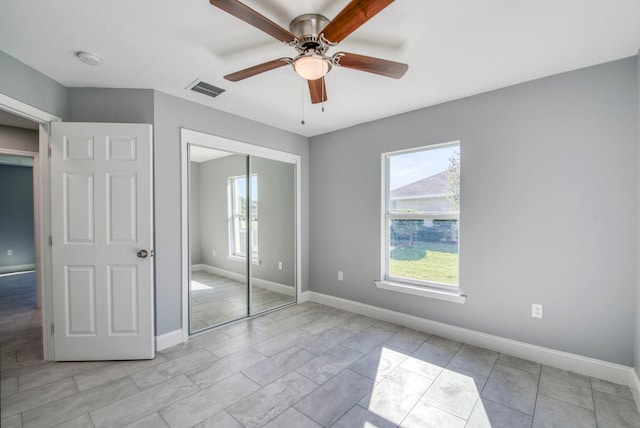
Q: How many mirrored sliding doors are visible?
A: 2